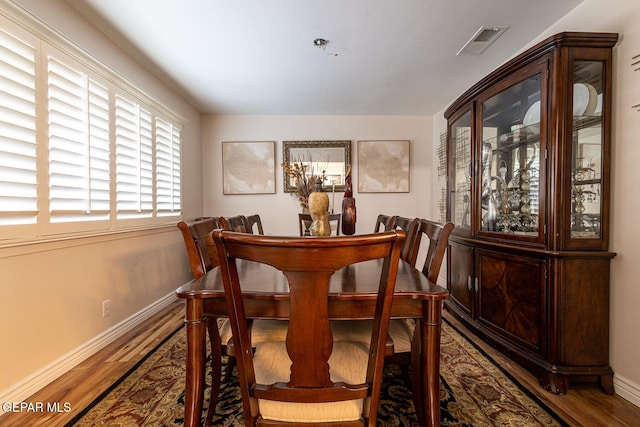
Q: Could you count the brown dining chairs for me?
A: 8